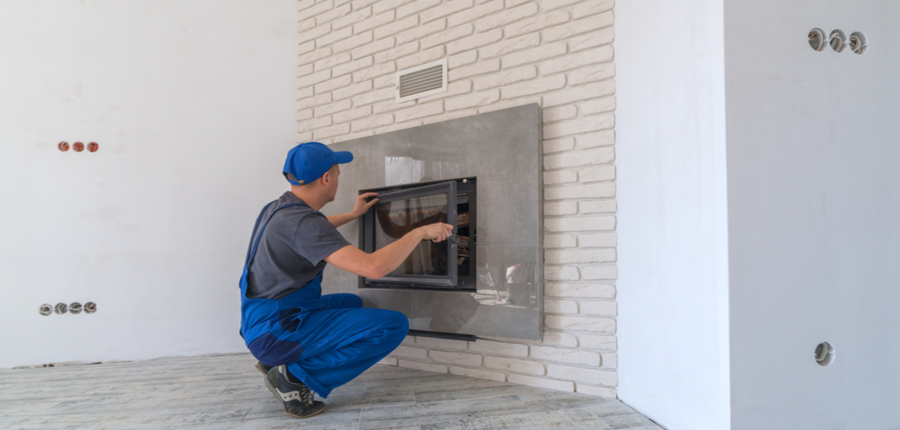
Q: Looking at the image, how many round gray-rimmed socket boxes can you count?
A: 8